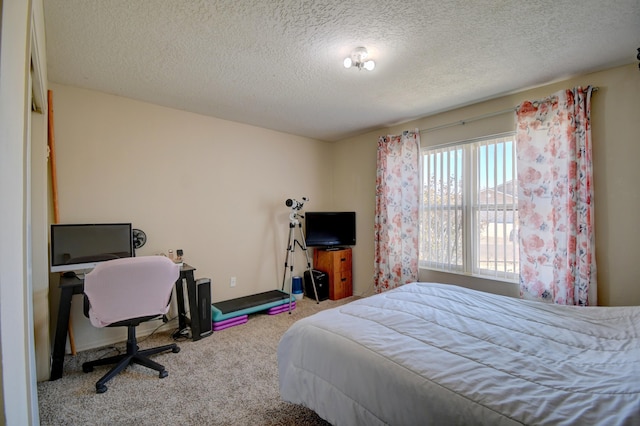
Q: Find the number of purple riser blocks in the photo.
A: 4